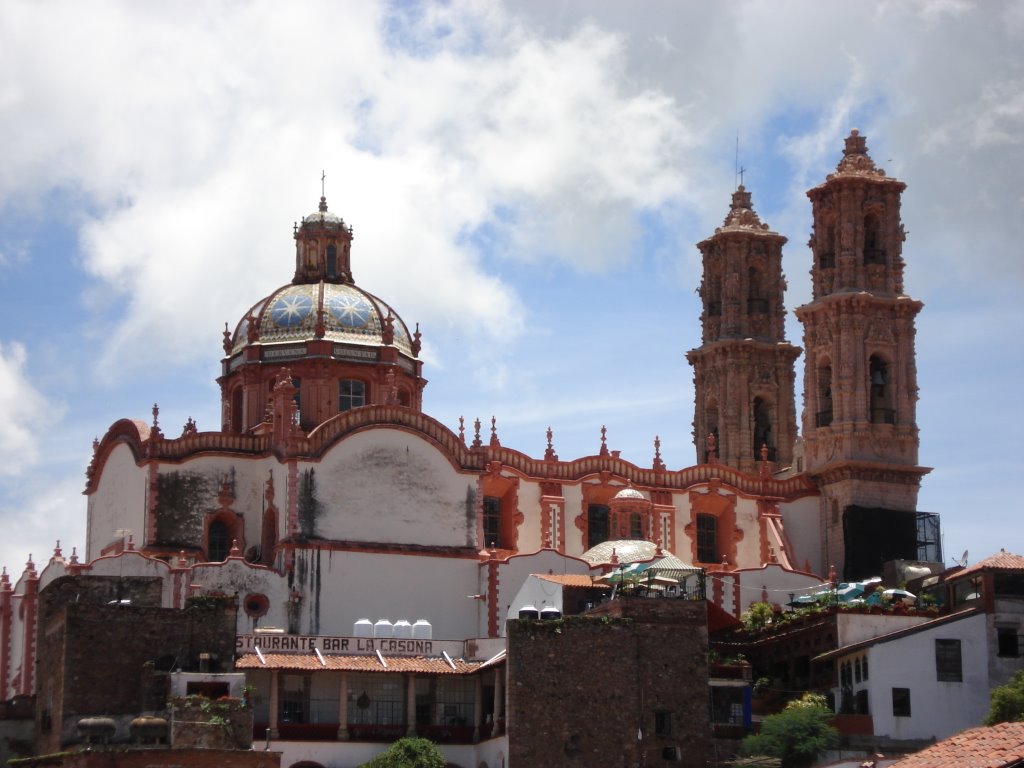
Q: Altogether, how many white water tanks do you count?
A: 4